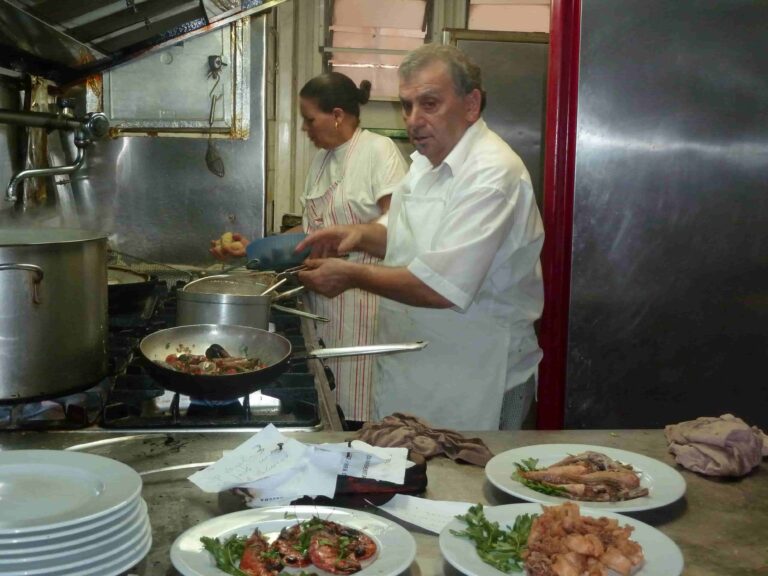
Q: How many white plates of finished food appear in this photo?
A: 3